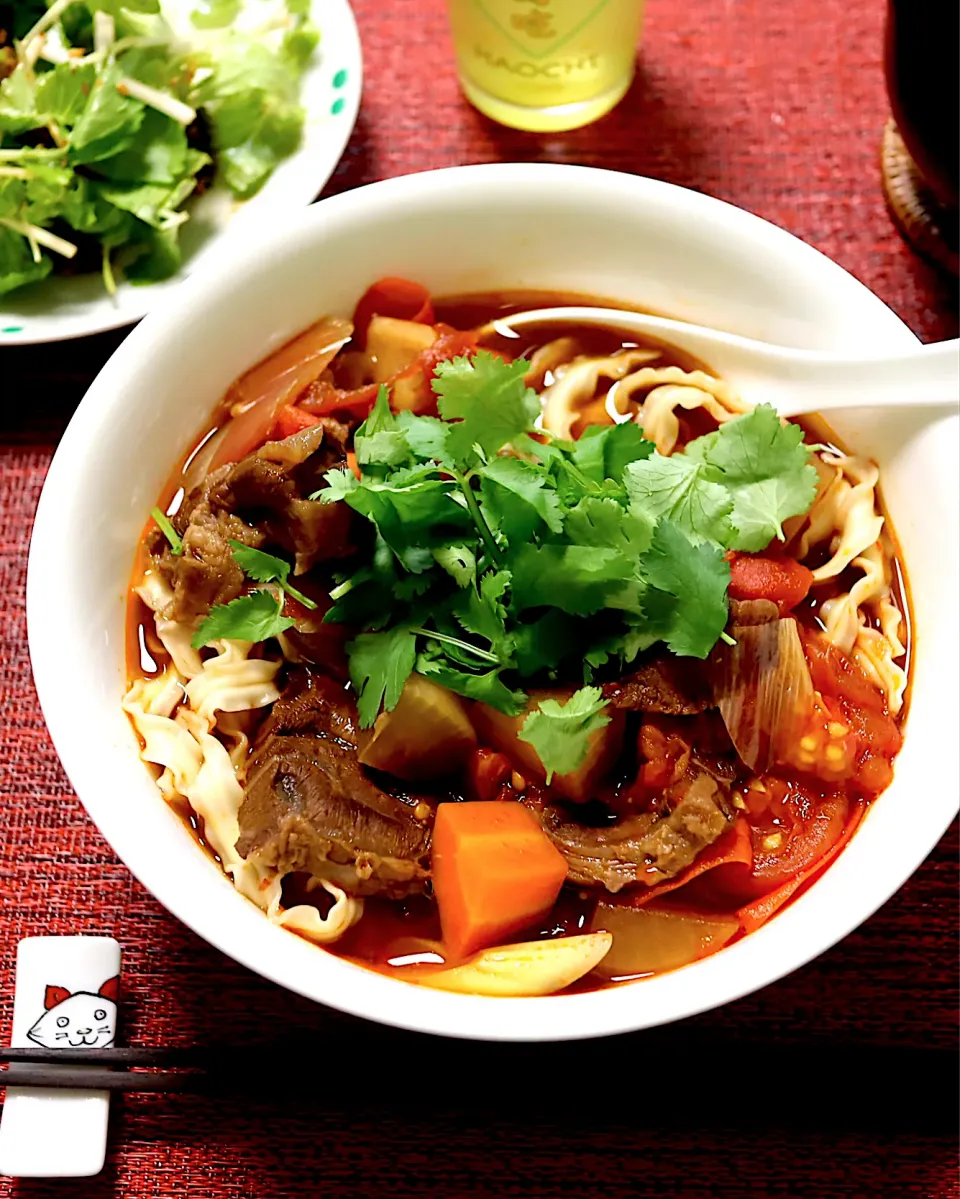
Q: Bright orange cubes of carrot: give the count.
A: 1